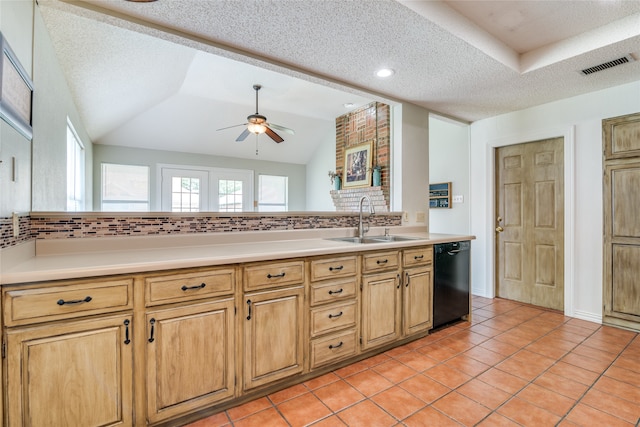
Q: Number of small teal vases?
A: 2